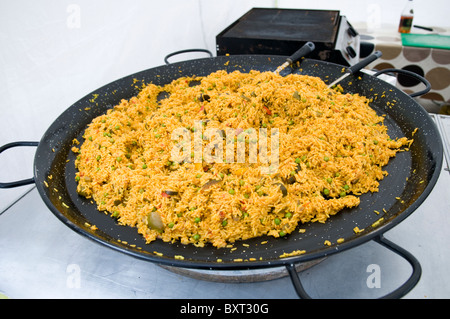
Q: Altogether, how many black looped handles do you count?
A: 4